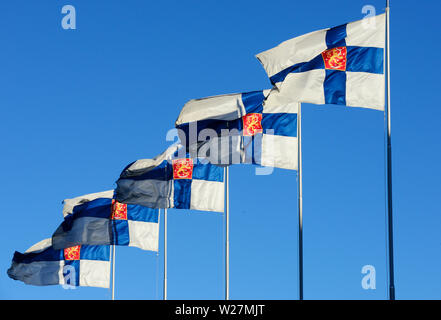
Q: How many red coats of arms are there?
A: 5